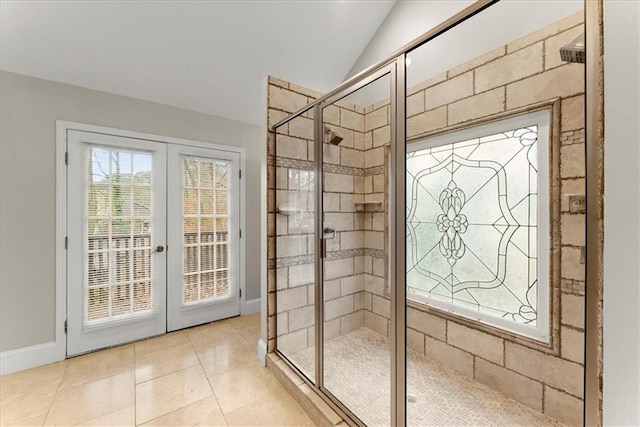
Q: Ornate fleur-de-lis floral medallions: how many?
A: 1